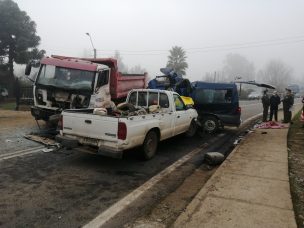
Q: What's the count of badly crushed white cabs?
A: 1